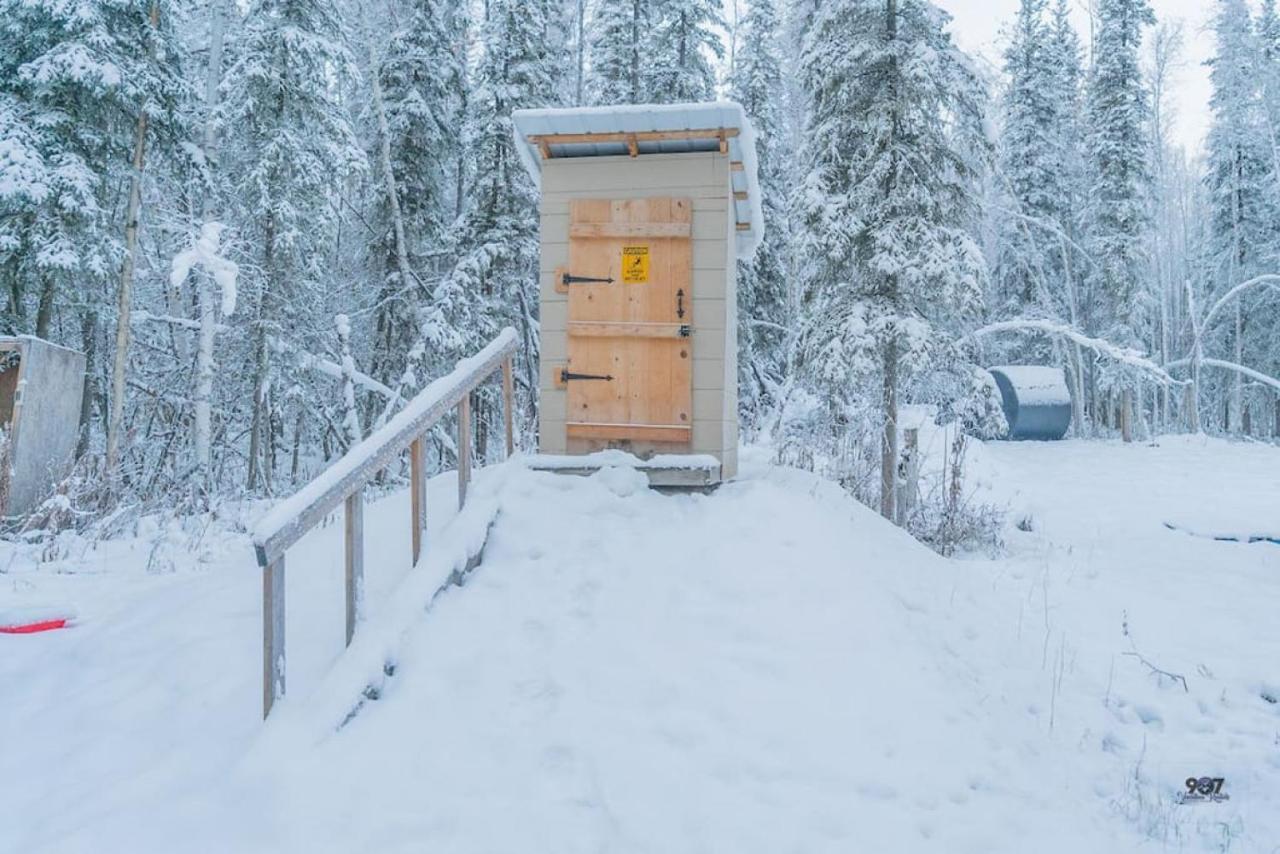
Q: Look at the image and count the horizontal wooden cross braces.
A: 3